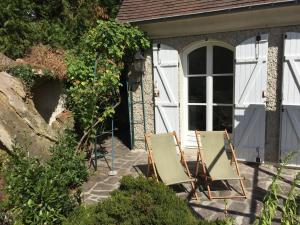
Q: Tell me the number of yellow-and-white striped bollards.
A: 0